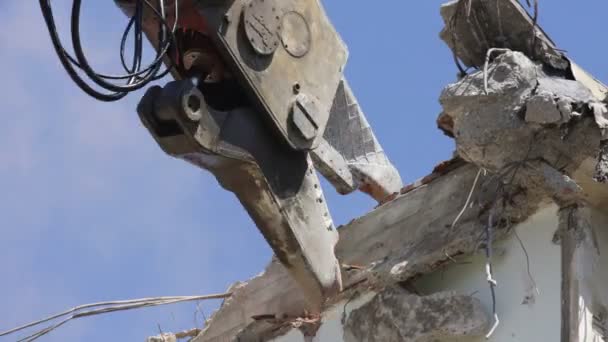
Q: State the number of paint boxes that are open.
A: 0